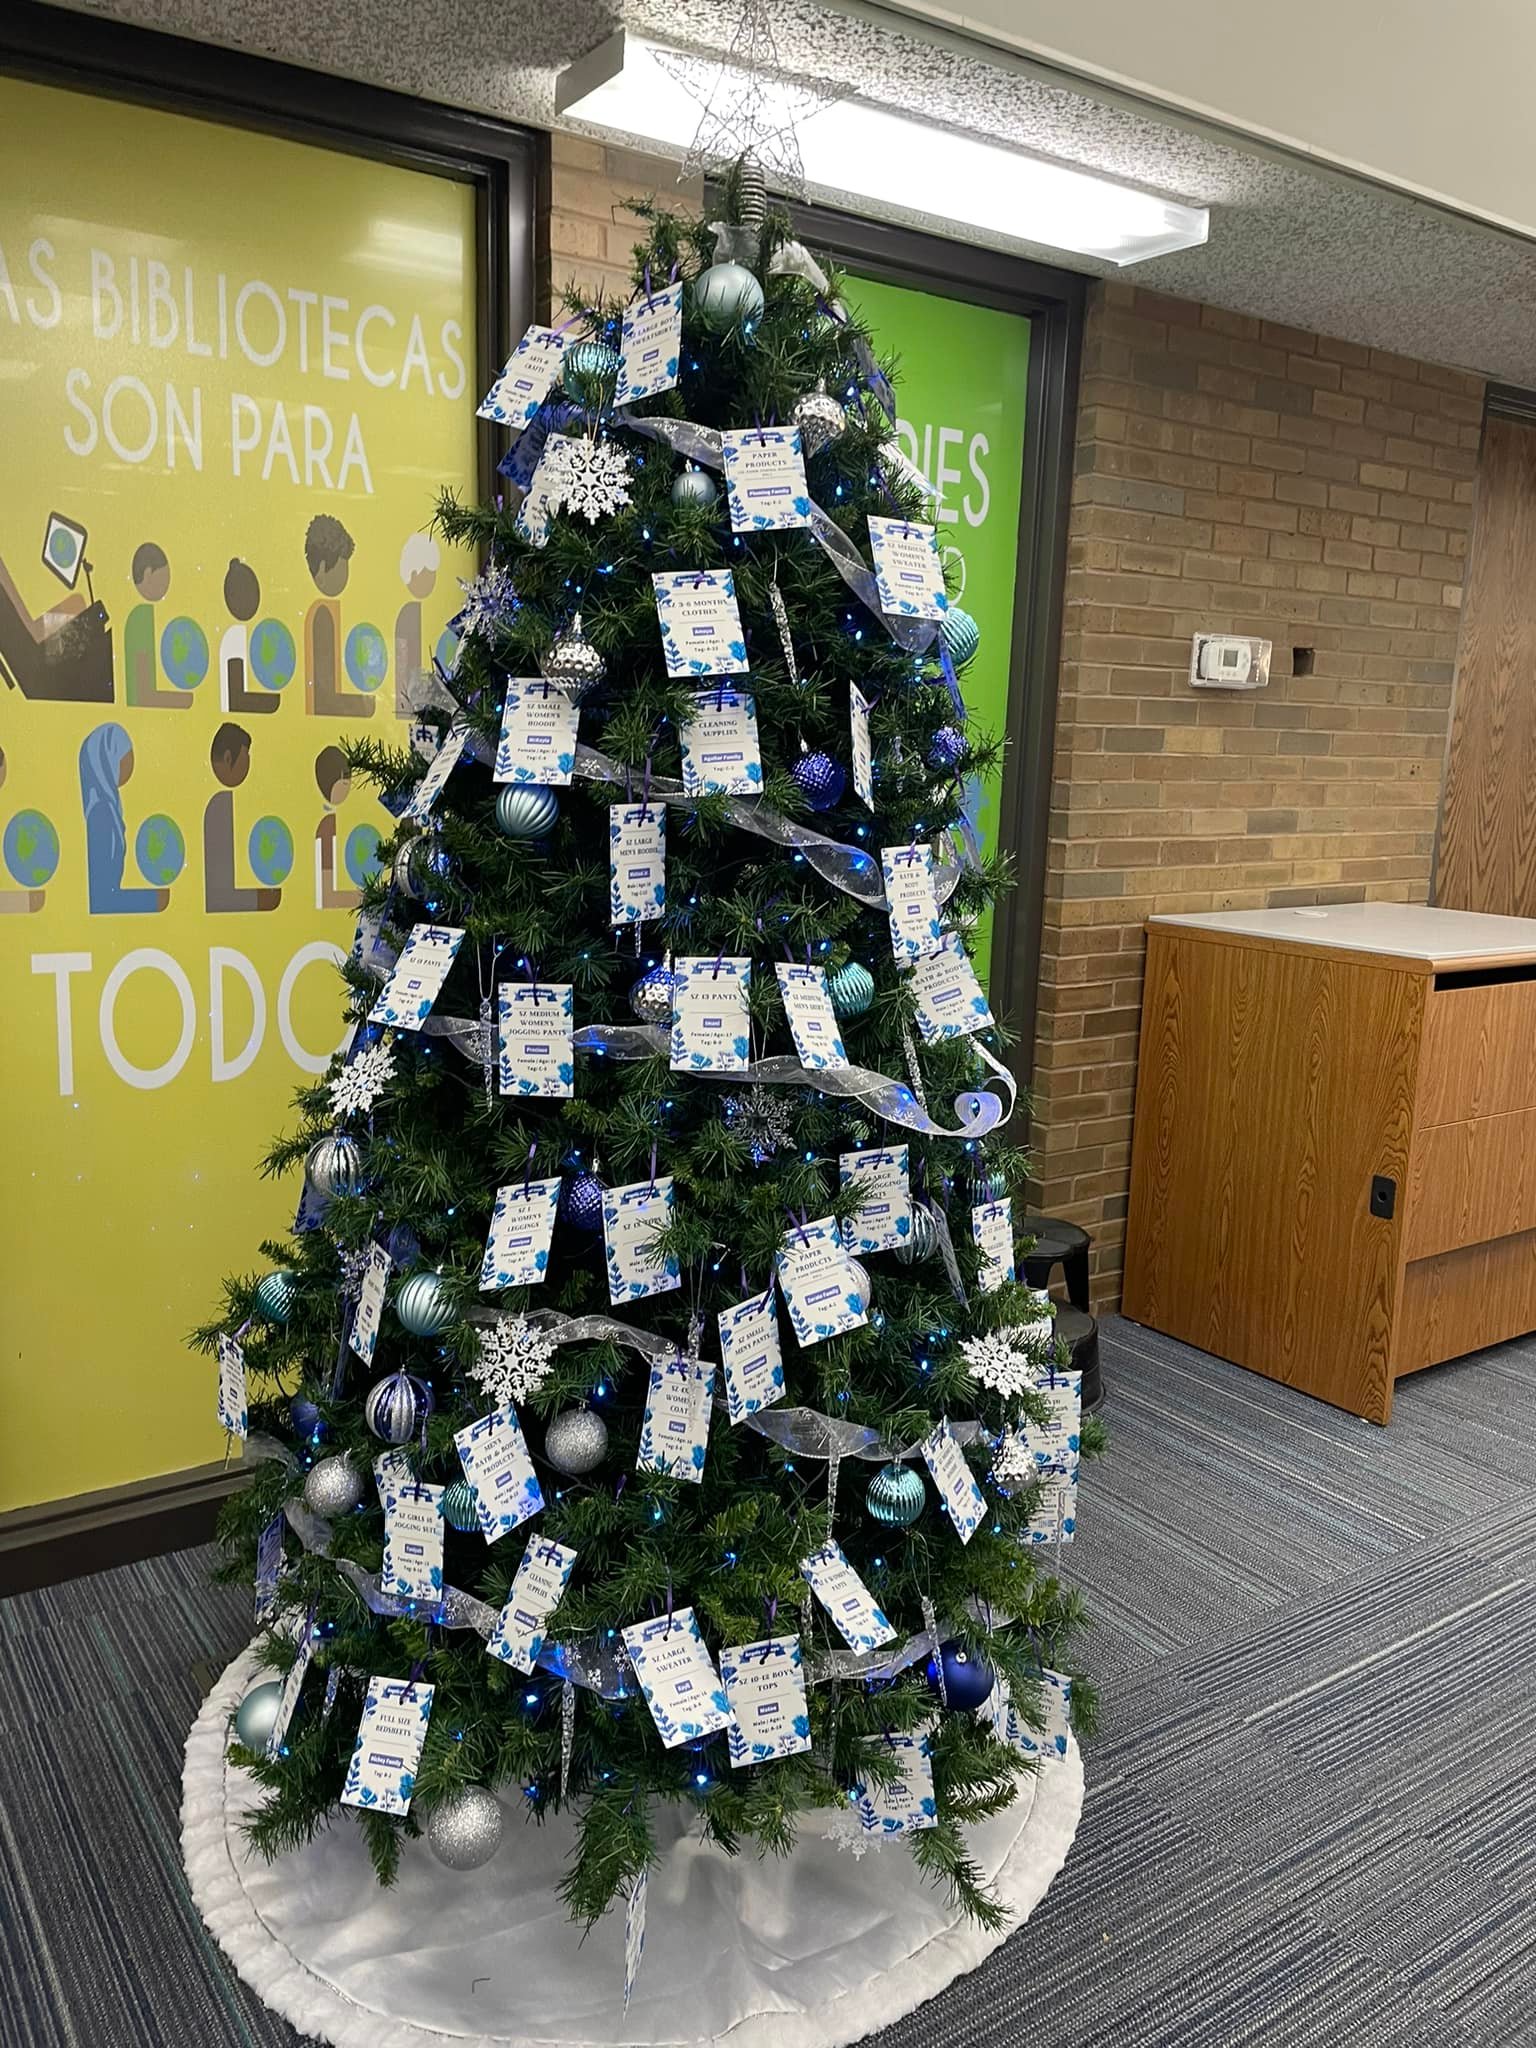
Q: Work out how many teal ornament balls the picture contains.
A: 12